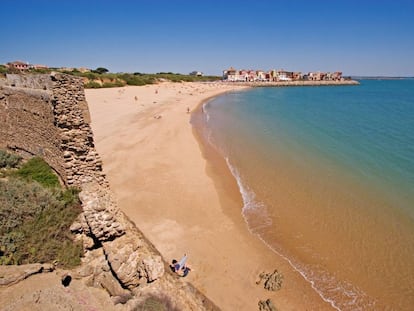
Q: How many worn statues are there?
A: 0